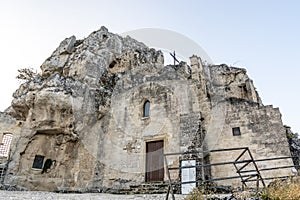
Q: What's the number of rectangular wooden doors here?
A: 1